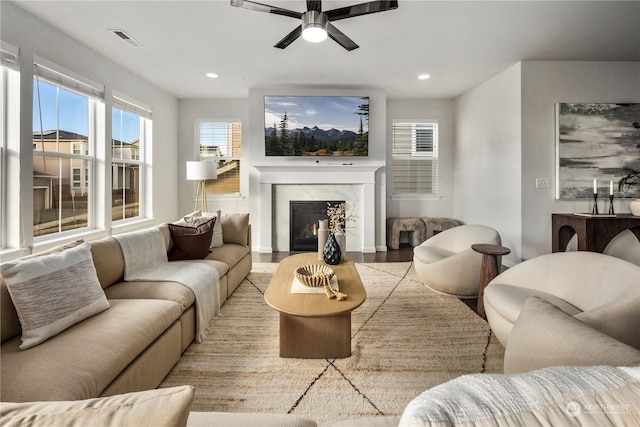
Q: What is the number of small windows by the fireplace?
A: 2